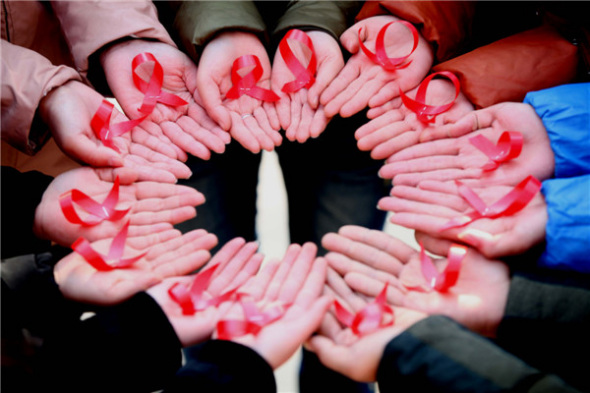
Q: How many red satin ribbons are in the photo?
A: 14